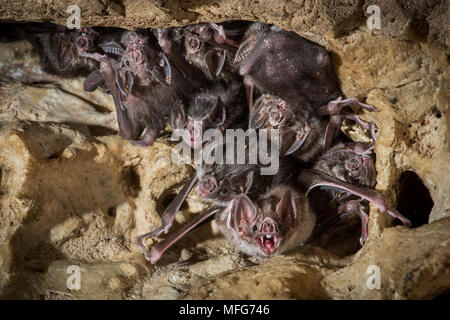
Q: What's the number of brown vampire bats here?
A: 9